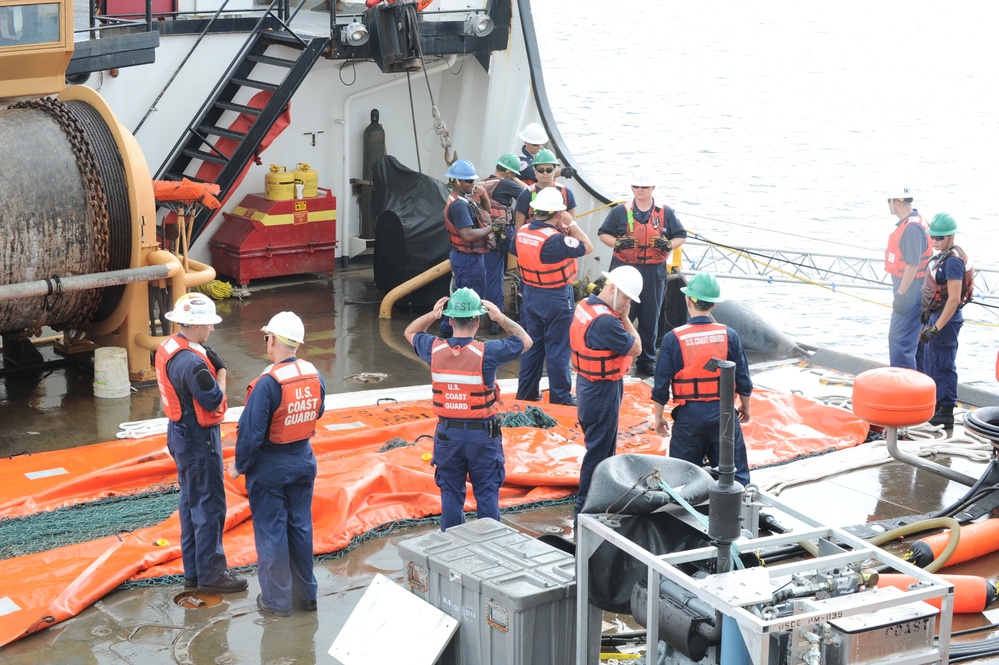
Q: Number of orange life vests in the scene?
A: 13